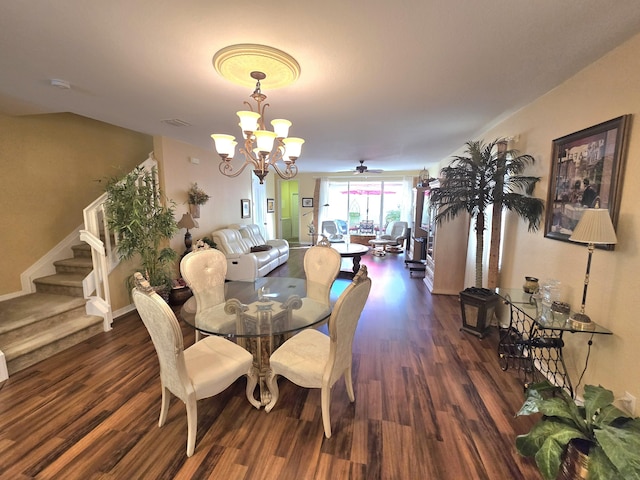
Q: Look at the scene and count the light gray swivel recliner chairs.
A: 2